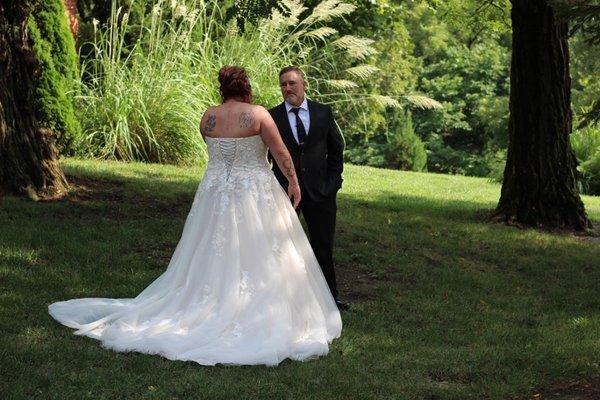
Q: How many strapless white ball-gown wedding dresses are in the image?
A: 1